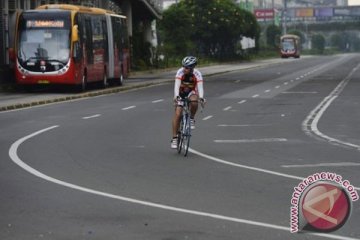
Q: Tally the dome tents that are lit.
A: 0